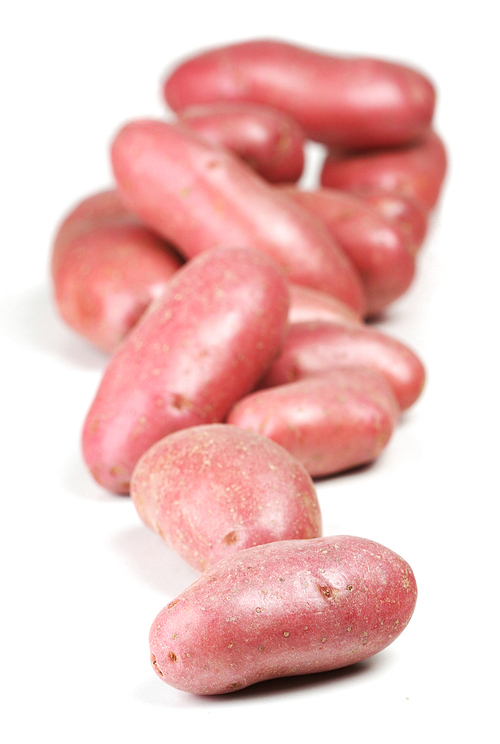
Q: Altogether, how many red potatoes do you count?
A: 13